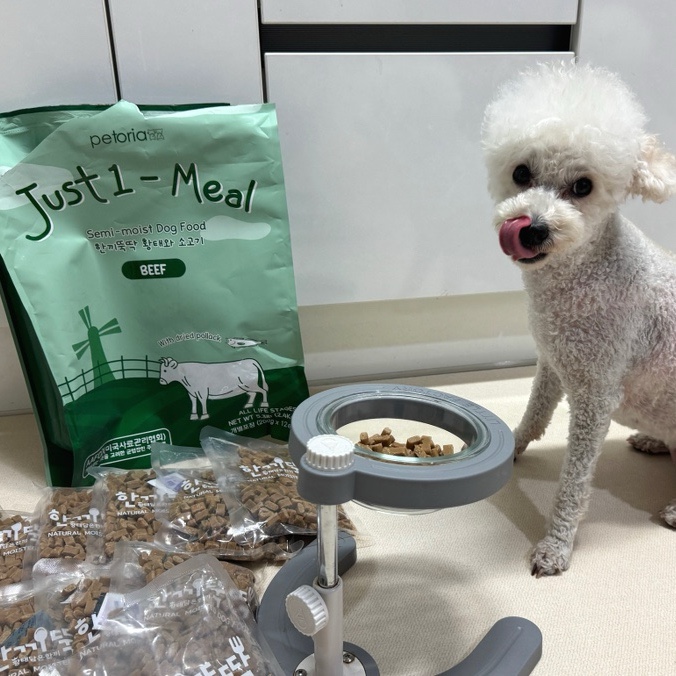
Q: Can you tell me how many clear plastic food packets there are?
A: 9